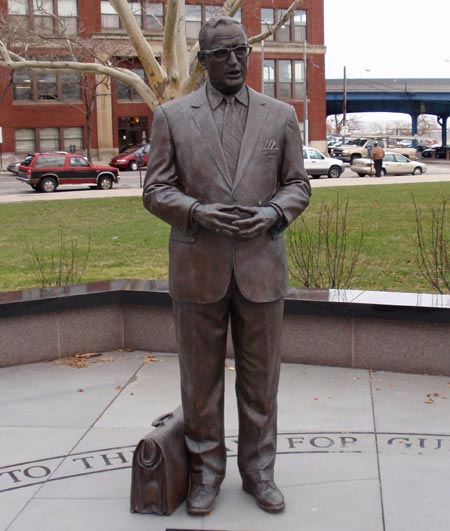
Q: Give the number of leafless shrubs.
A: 3